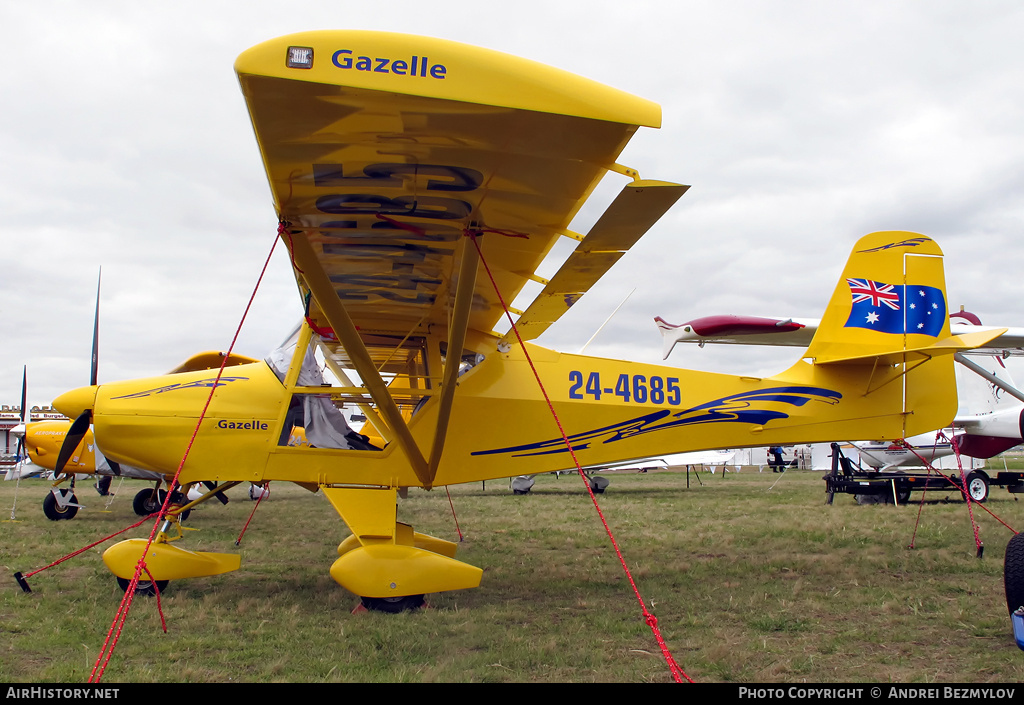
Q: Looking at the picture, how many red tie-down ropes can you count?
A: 8